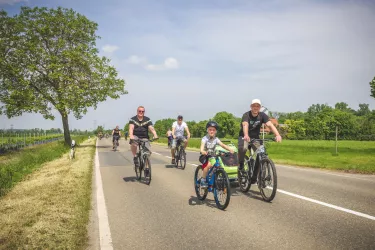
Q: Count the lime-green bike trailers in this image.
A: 1